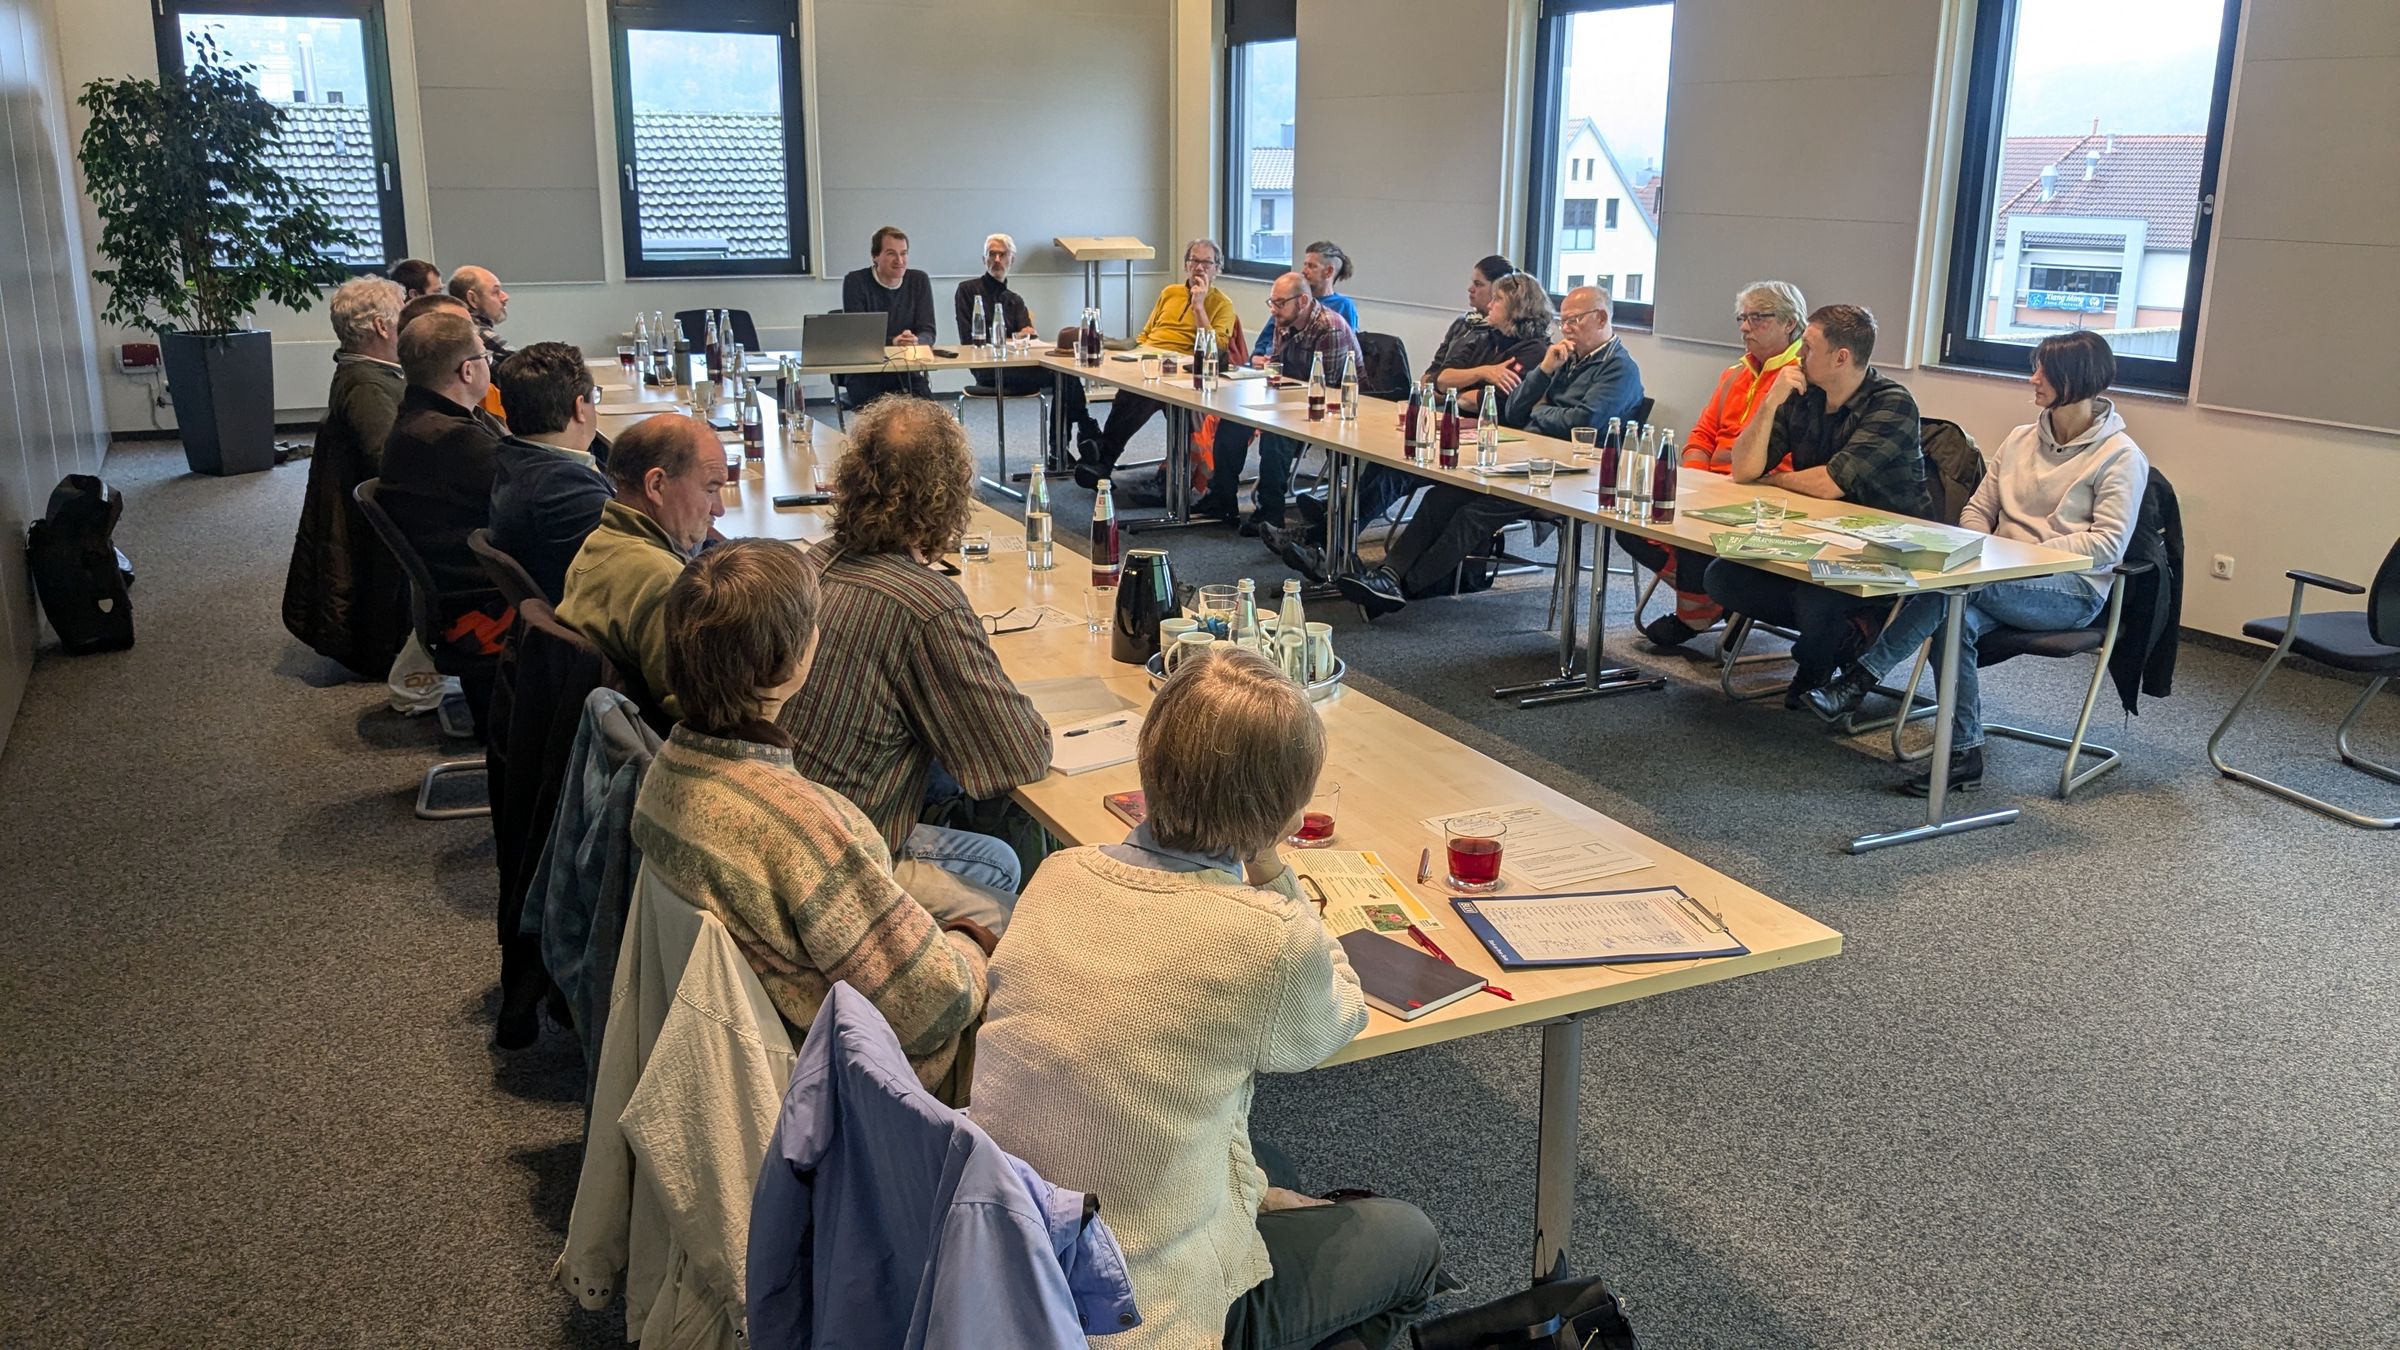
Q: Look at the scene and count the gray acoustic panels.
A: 5